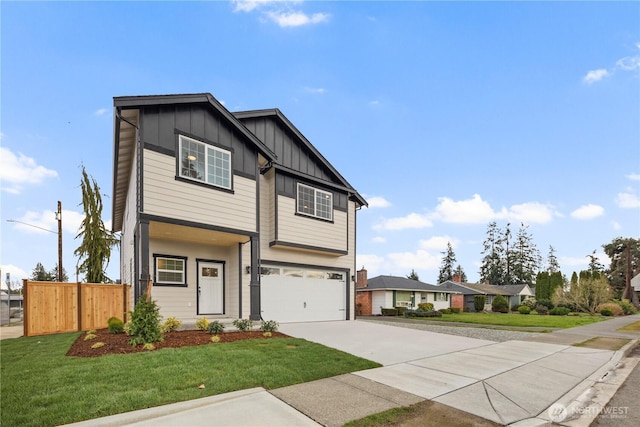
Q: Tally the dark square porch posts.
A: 2